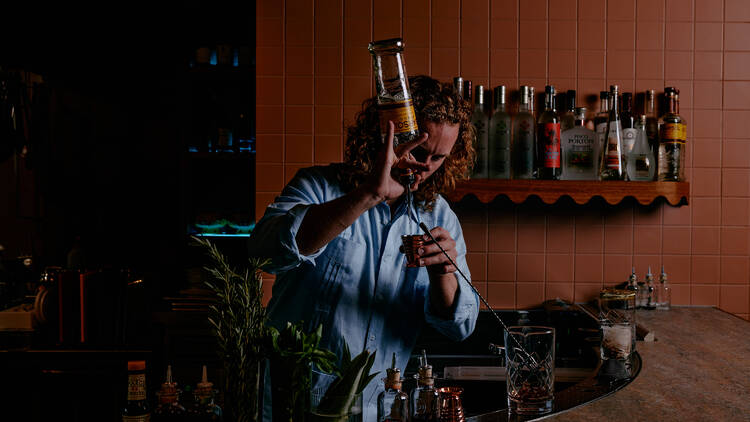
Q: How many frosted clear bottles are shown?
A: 5